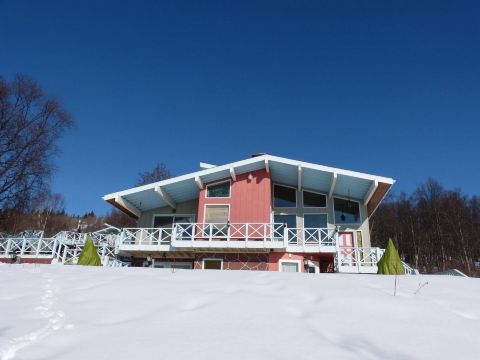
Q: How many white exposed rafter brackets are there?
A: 8